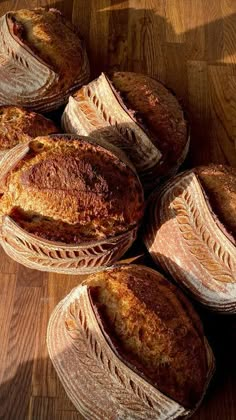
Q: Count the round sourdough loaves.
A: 6